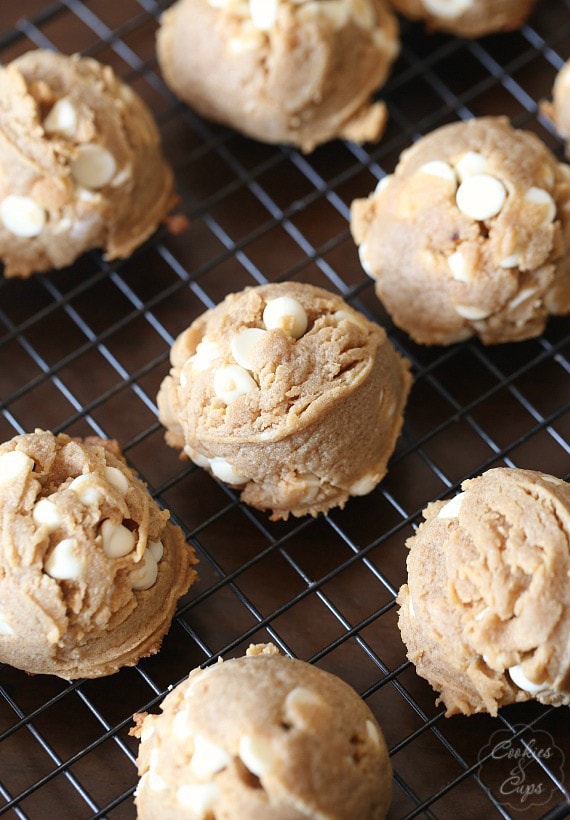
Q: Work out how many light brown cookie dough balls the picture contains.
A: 9